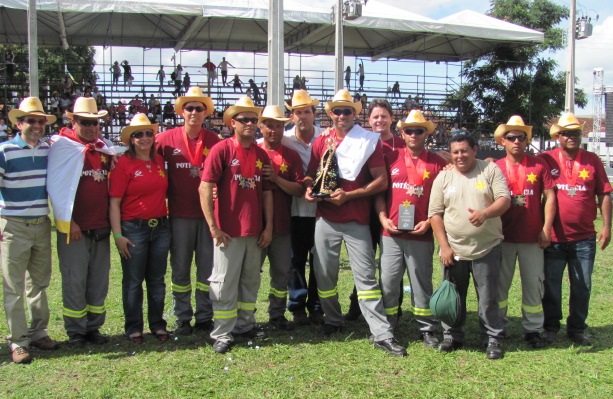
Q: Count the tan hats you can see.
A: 11